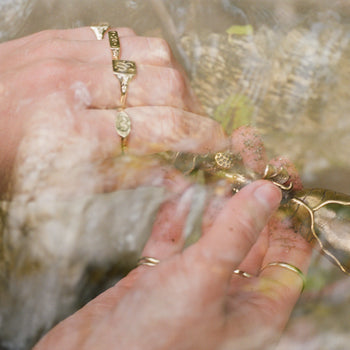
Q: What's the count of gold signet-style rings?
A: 4